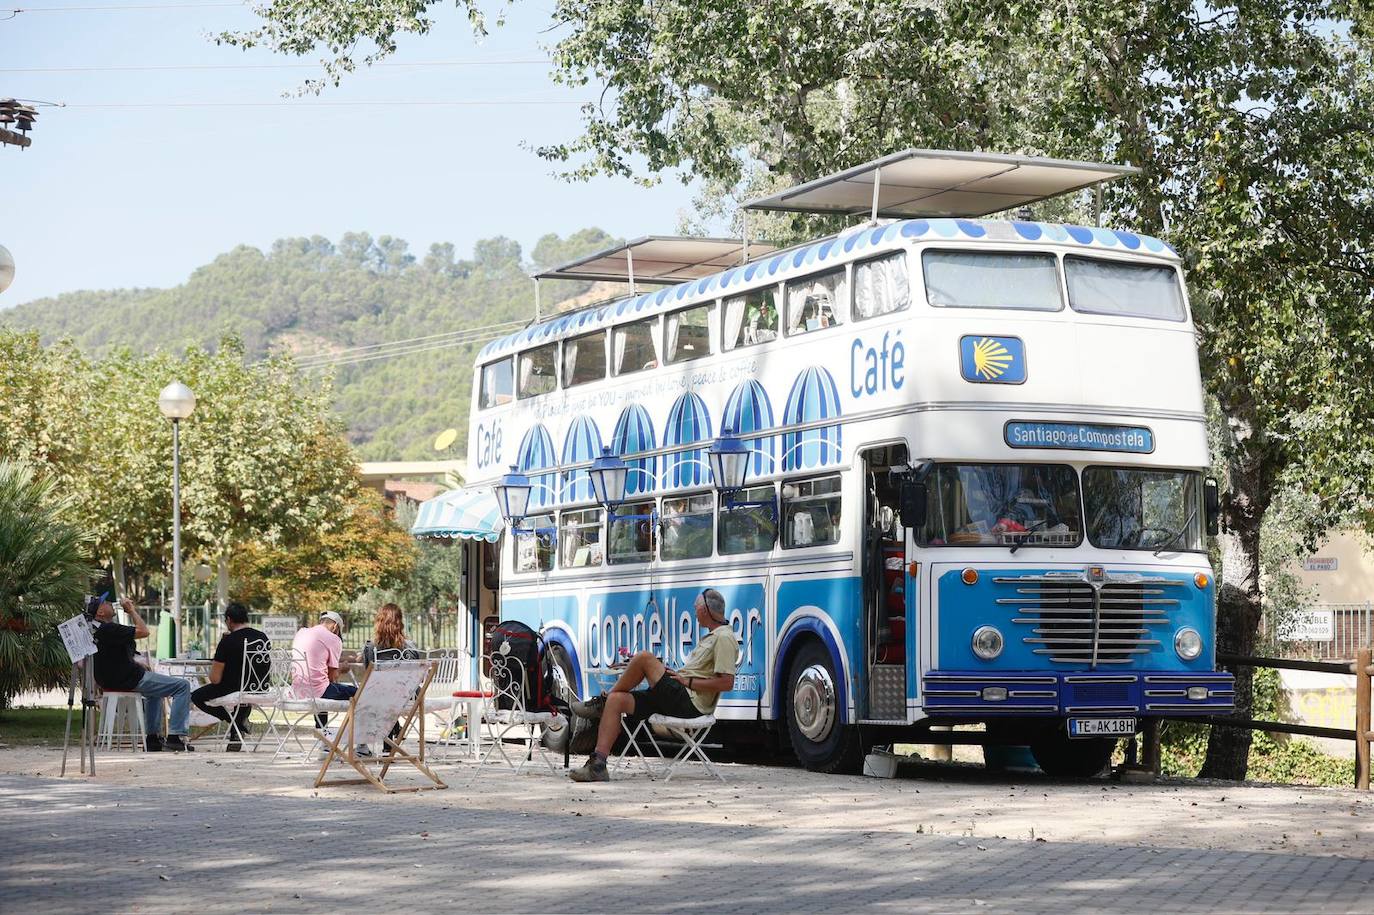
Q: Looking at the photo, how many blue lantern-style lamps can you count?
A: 3